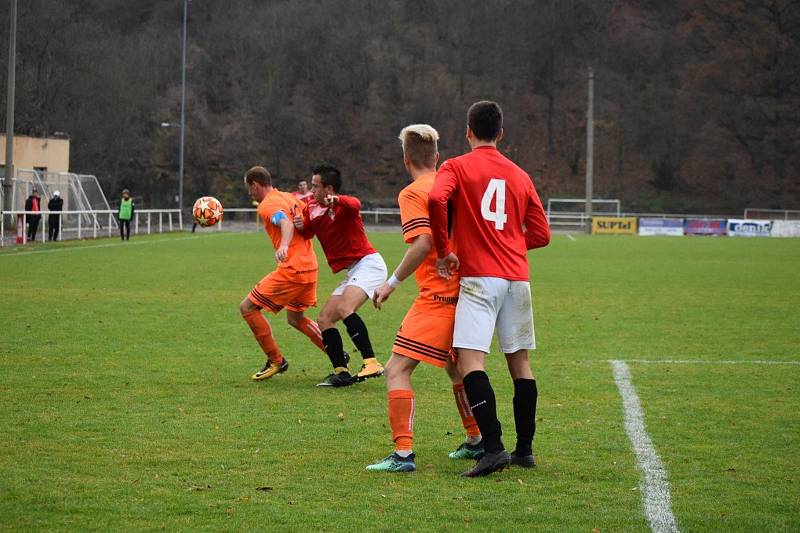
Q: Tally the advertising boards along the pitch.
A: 5